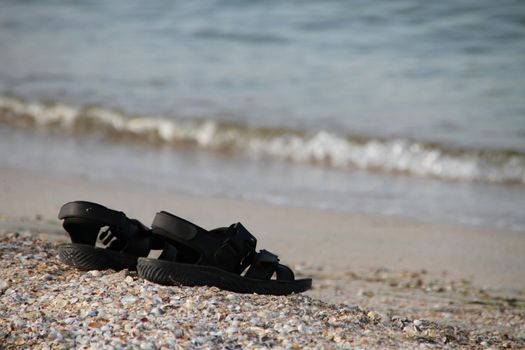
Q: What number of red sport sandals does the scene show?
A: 0